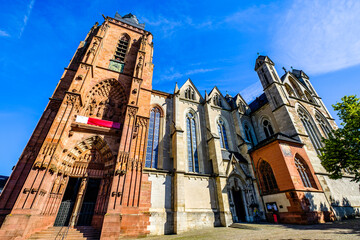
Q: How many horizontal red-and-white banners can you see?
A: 1